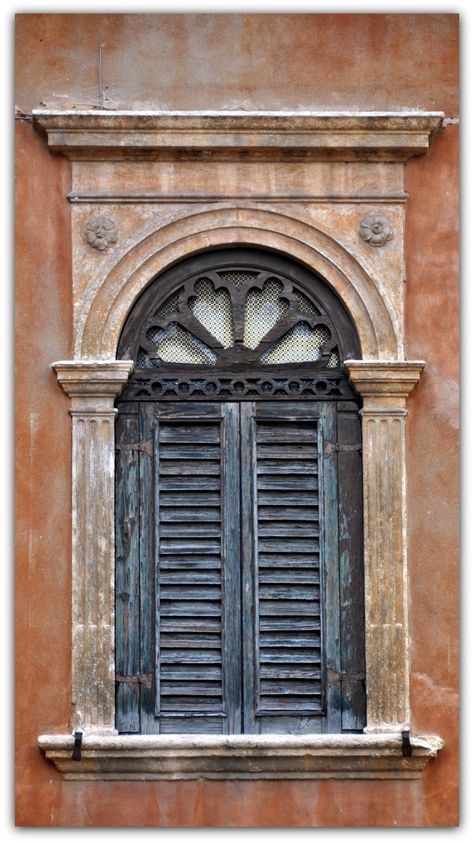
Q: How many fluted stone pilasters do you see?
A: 2